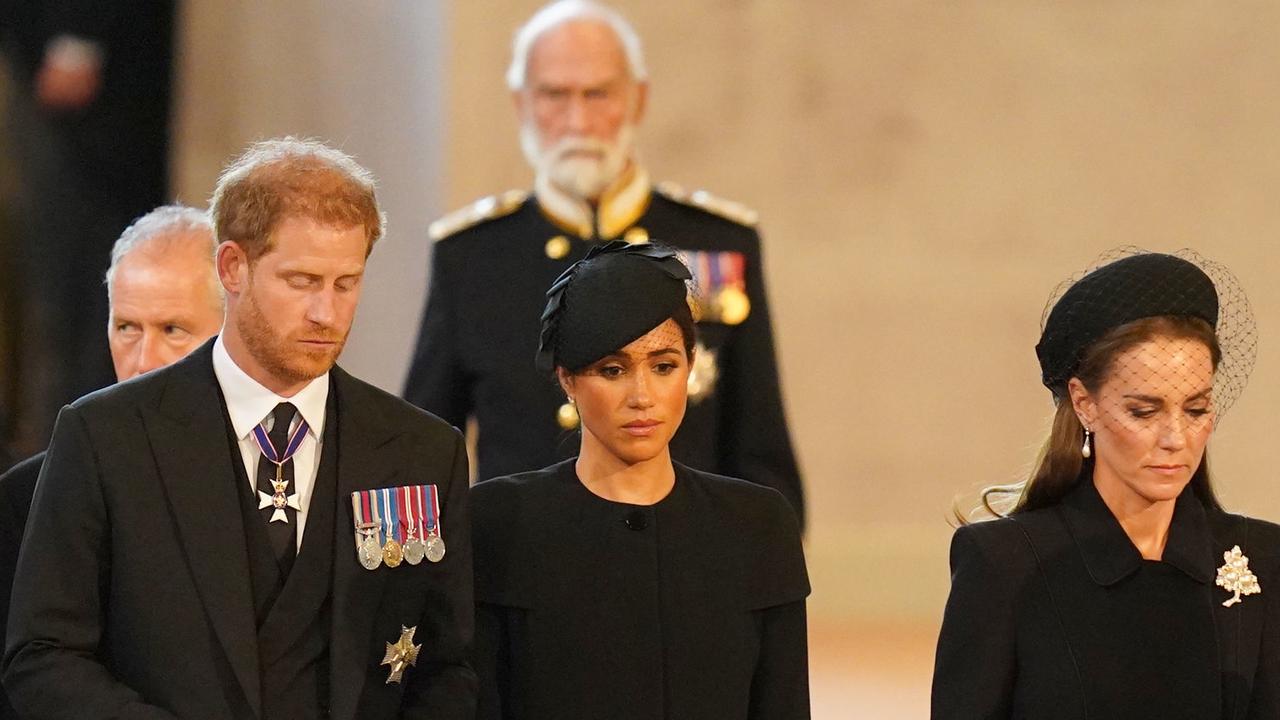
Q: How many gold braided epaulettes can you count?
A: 2